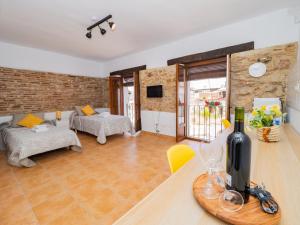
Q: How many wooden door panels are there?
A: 4